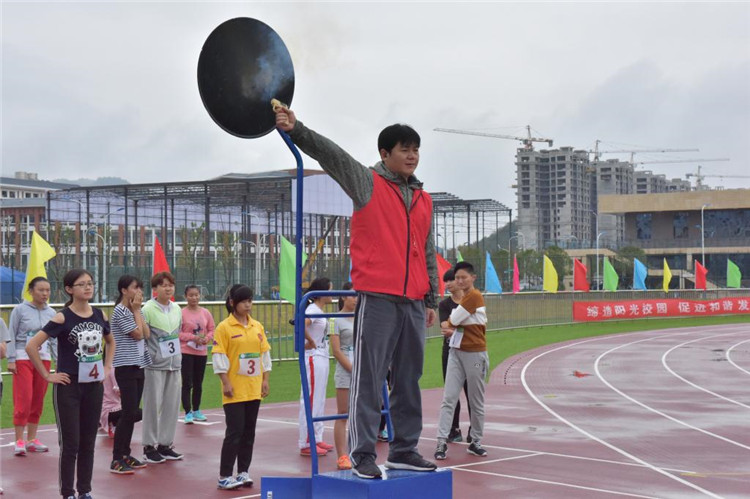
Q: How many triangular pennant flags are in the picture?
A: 15